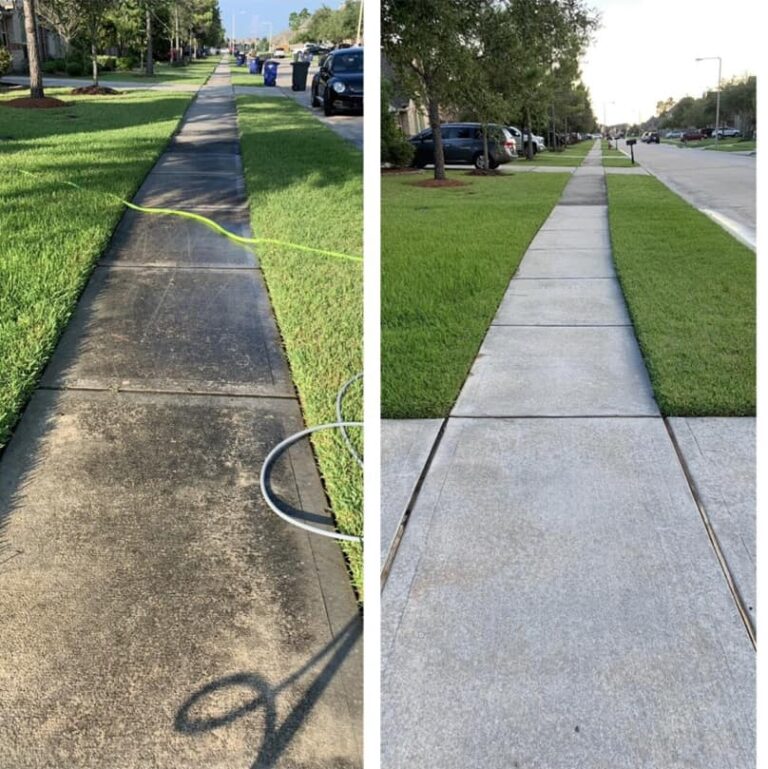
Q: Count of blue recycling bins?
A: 3